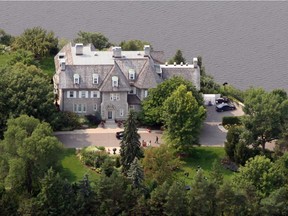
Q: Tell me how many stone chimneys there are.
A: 5